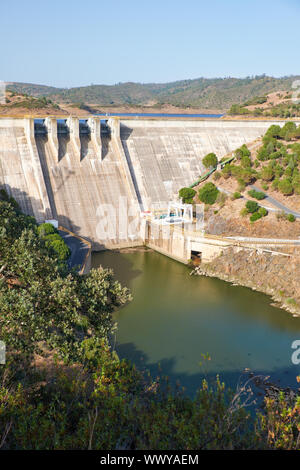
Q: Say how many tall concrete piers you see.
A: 5